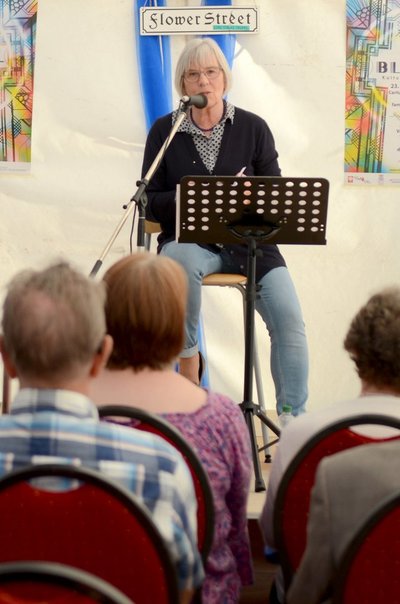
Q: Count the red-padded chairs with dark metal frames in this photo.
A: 5